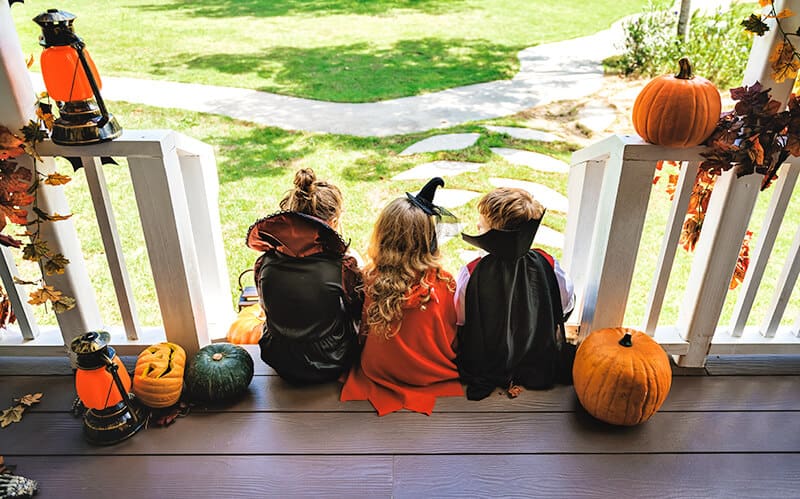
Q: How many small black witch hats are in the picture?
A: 1